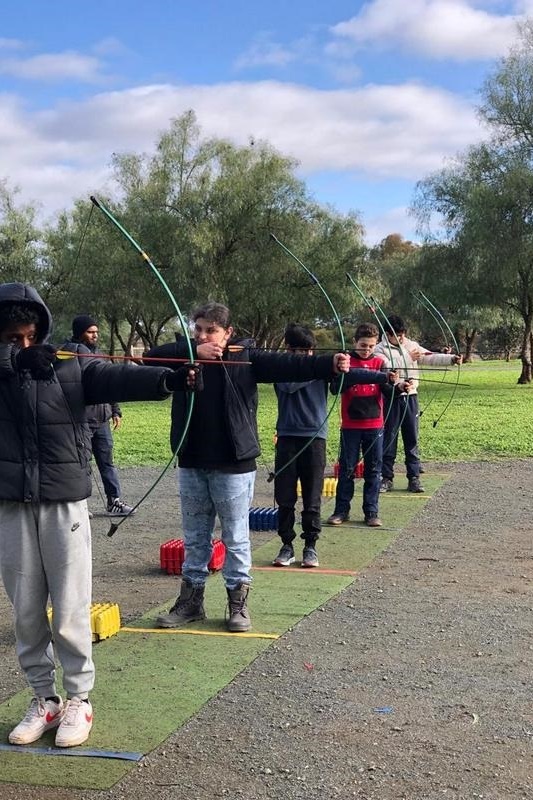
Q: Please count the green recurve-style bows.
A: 6